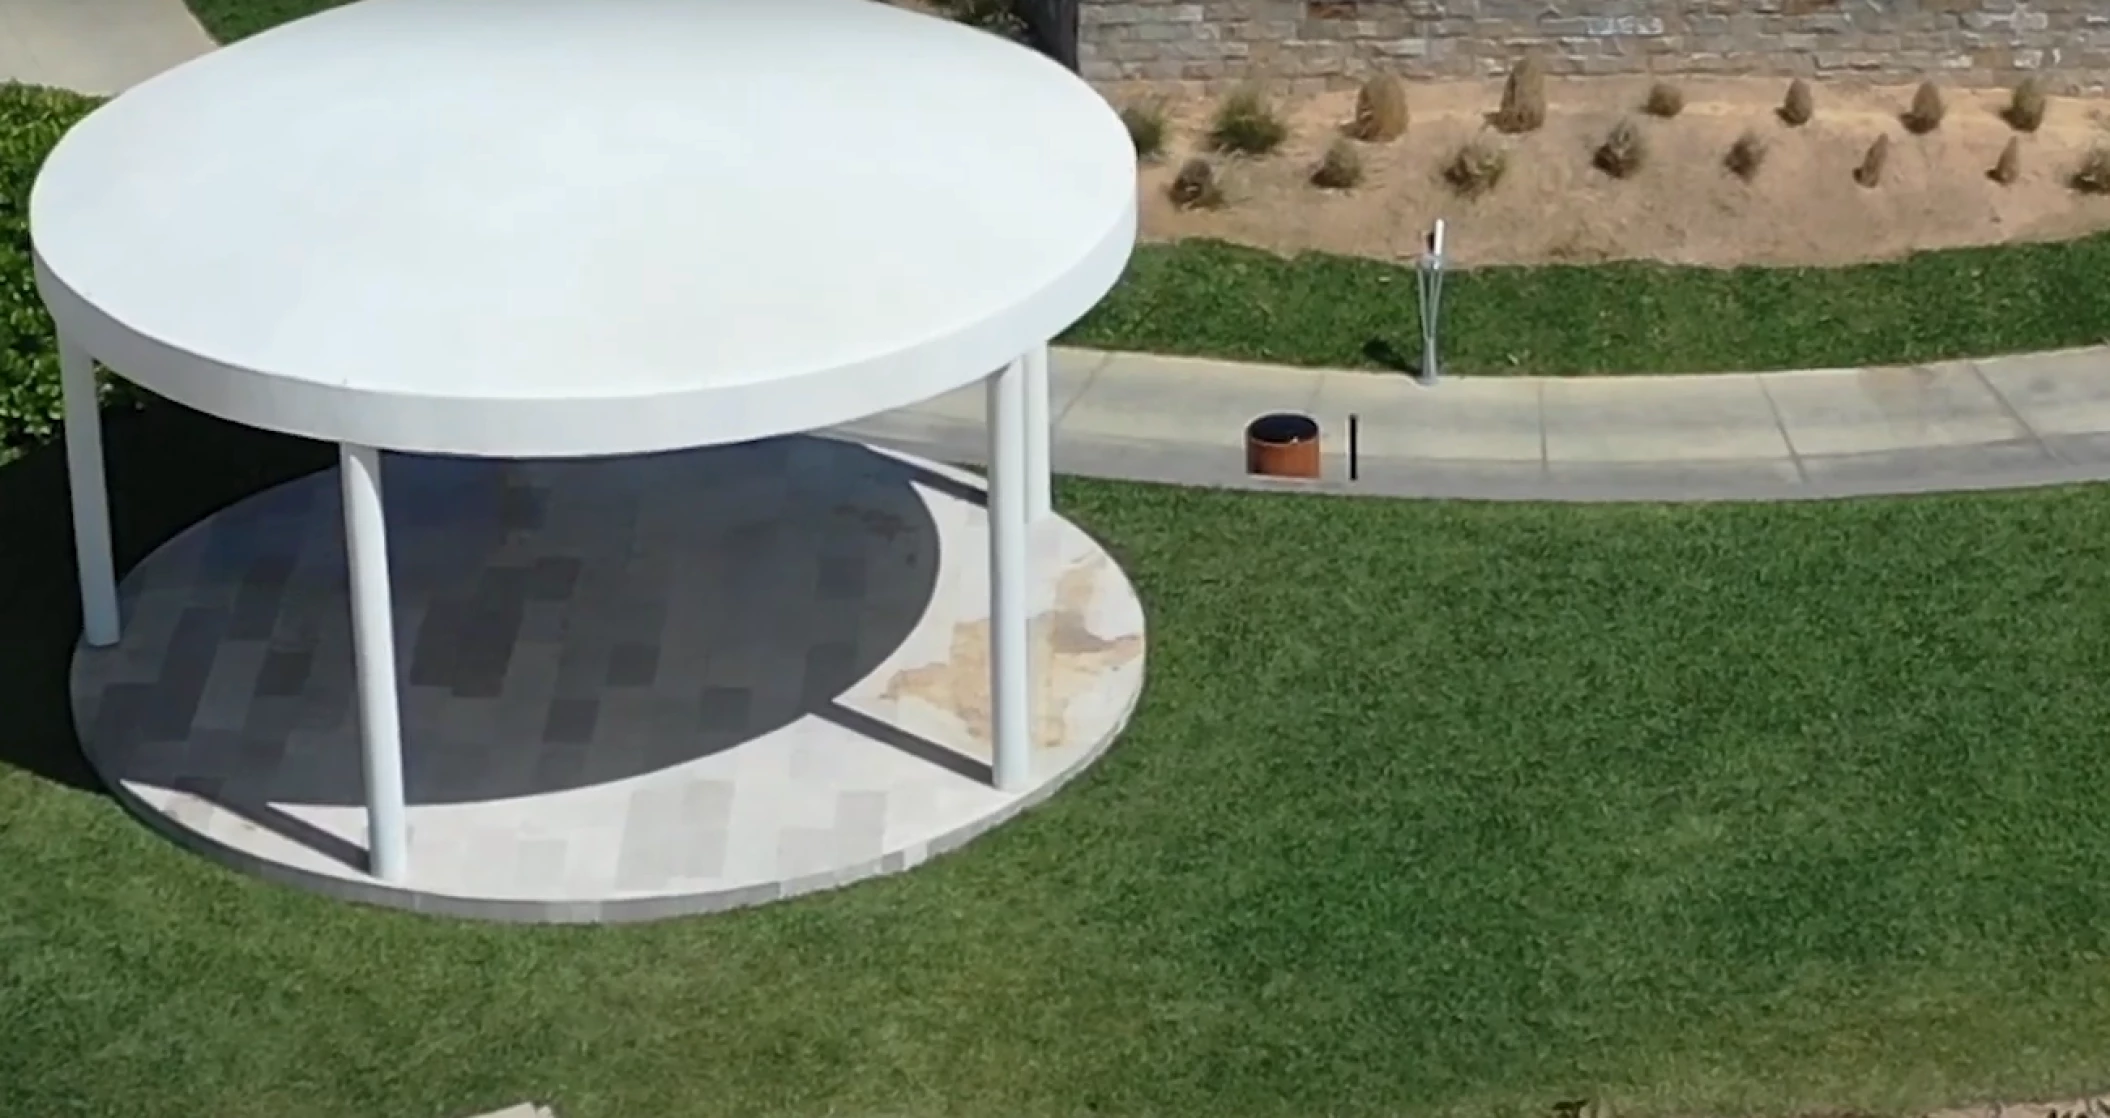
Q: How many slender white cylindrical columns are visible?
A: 4